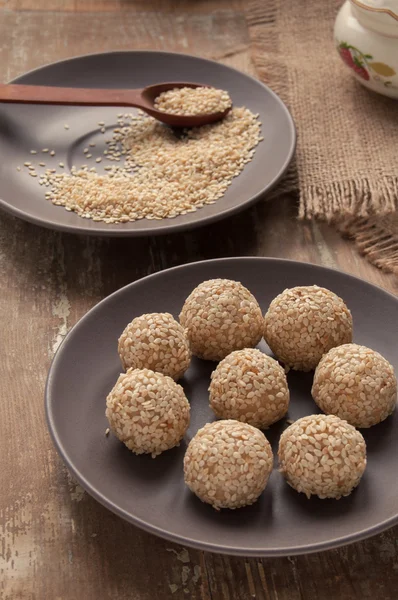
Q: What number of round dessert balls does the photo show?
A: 8